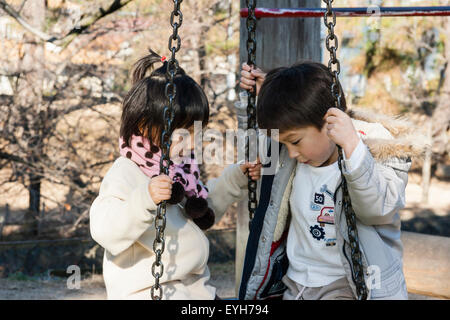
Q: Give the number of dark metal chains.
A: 3